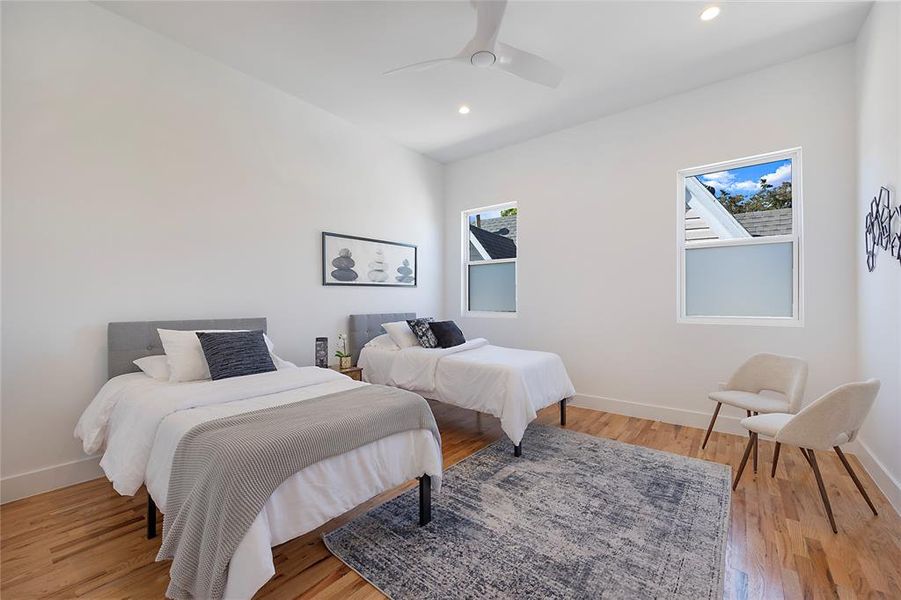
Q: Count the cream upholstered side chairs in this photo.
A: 2